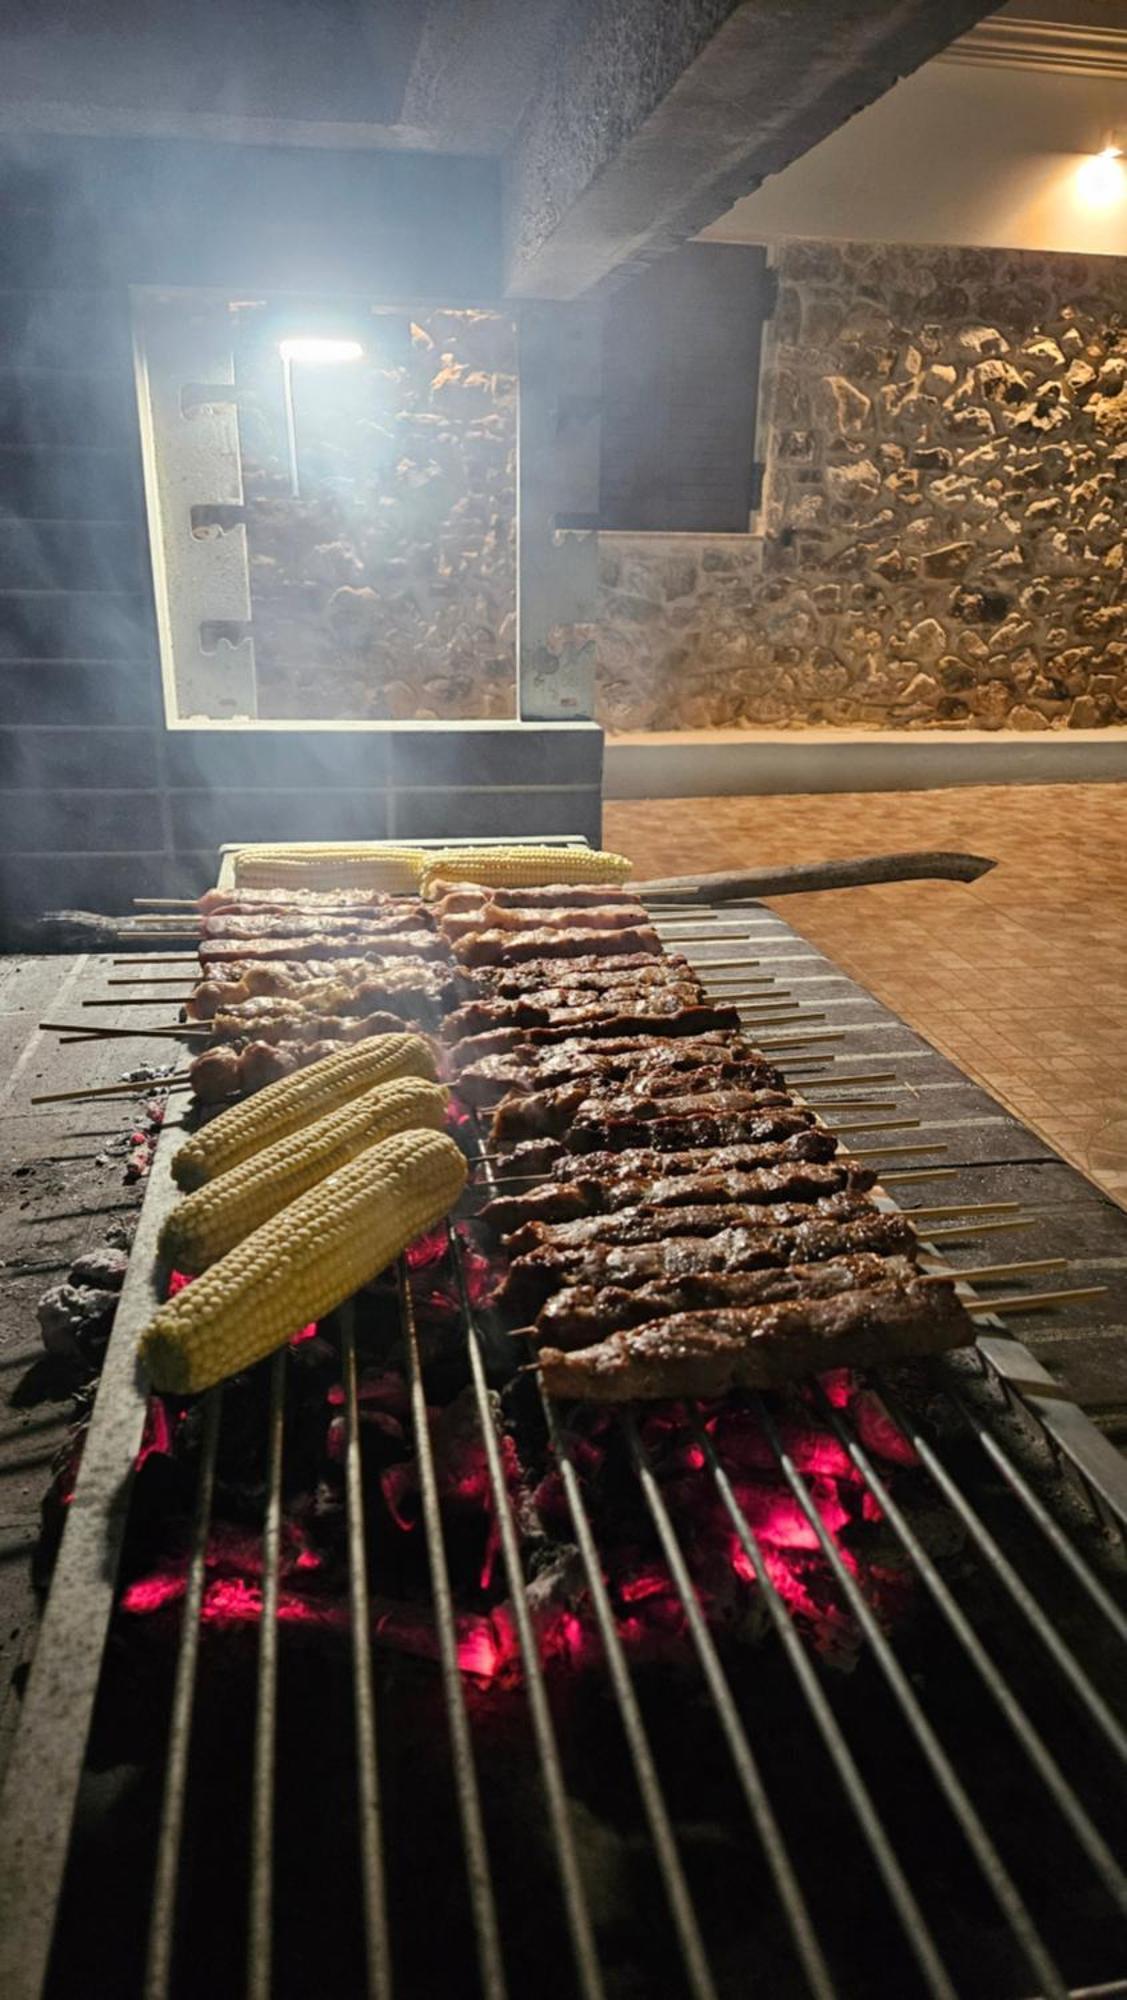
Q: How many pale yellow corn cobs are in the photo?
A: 5